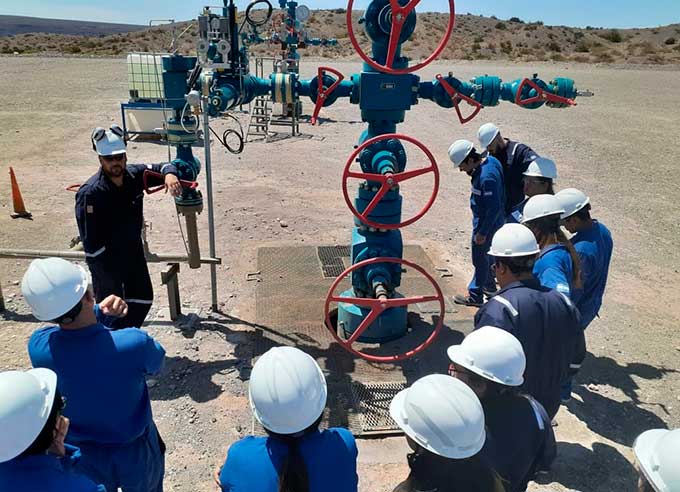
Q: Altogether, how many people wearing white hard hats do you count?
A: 13